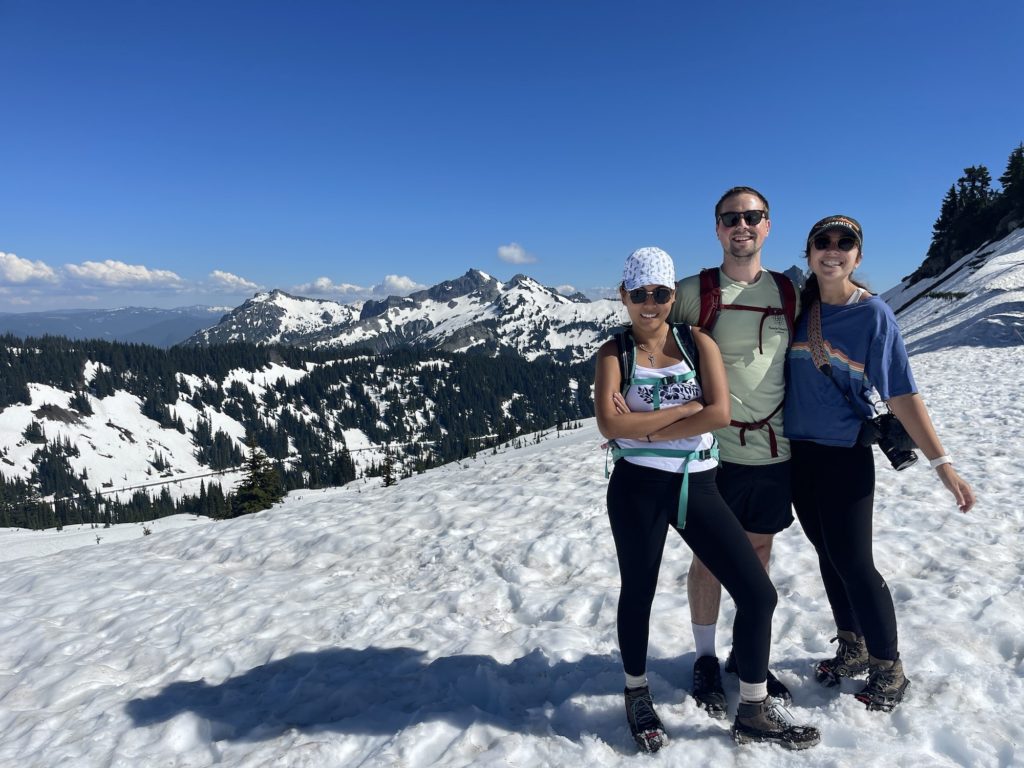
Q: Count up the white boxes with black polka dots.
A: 0